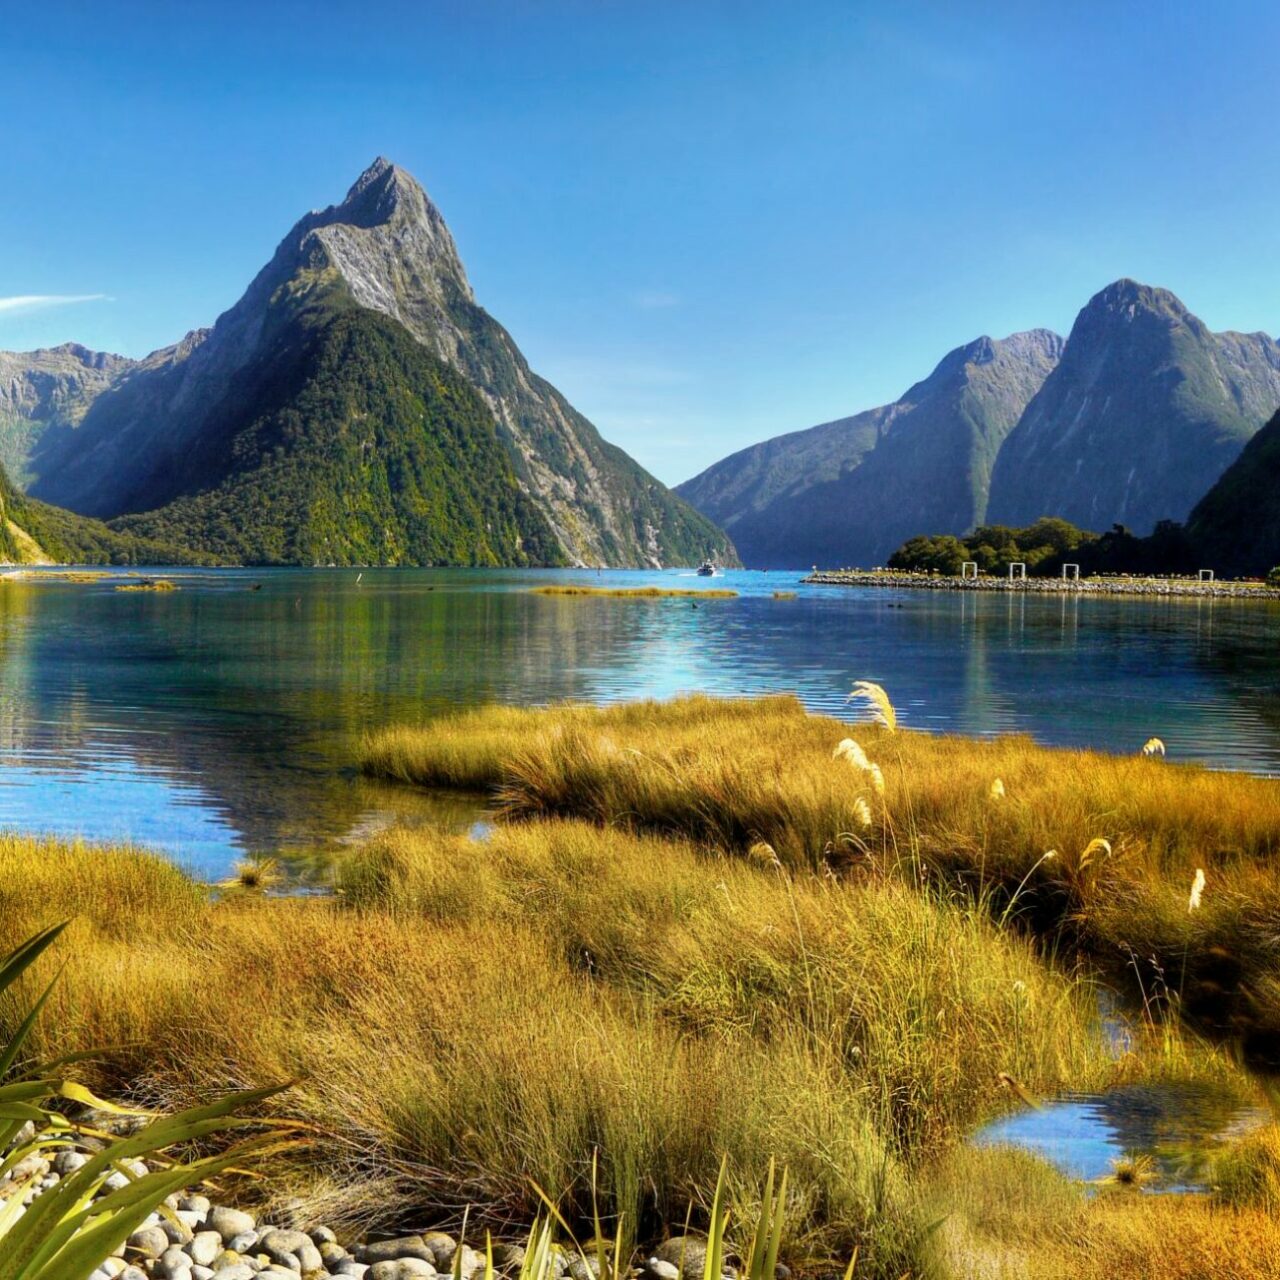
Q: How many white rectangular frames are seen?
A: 4